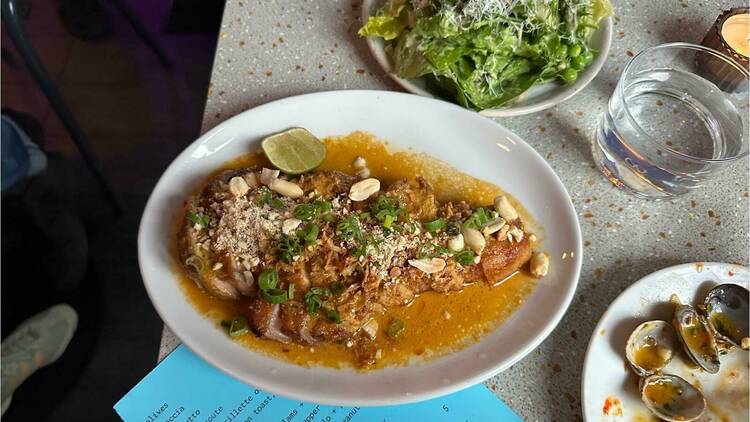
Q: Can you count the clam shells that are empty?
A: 4